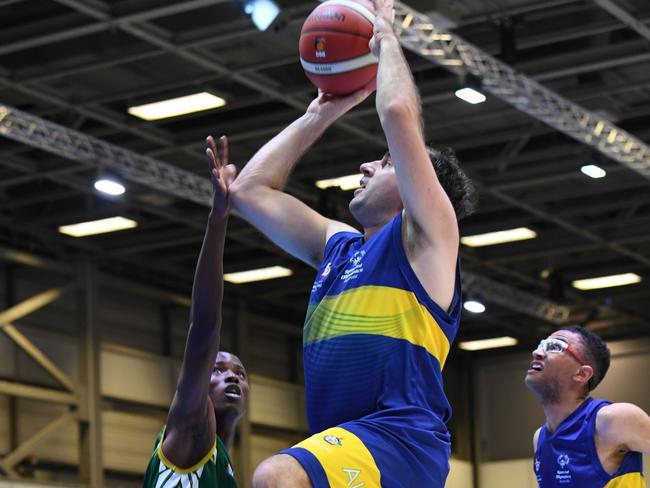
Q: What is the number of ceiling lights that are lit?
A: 12